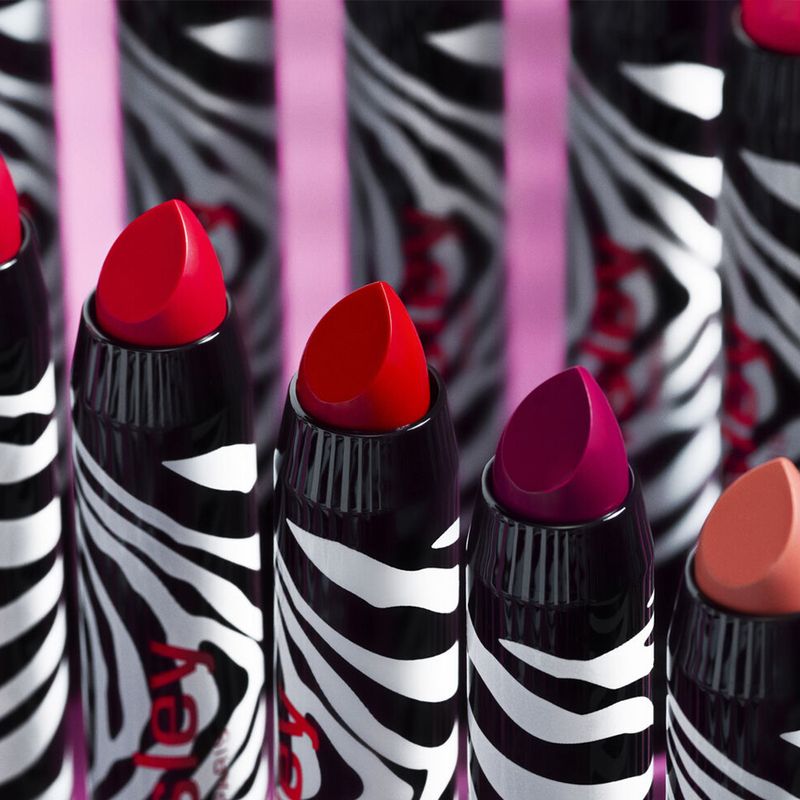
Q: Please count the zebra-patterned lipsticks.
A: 10